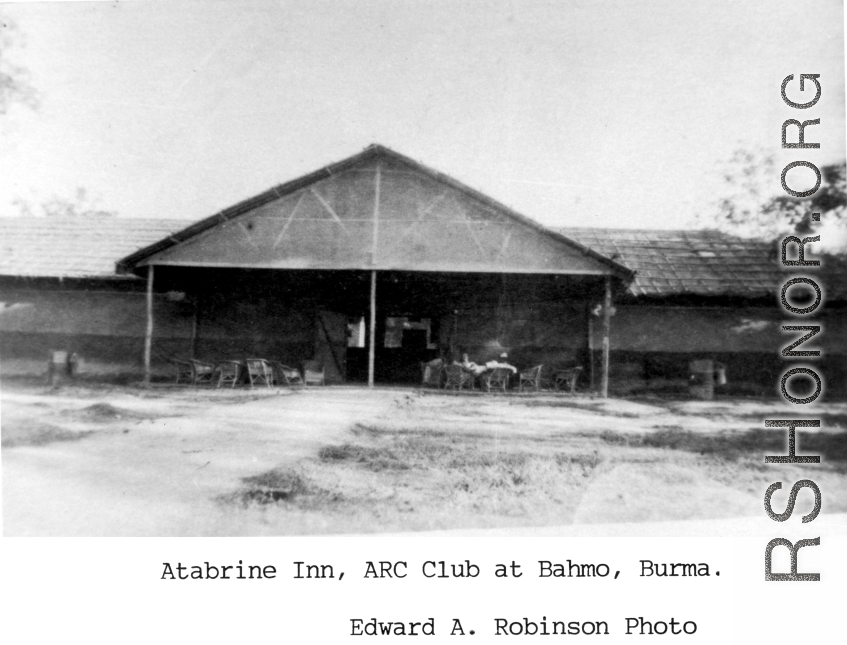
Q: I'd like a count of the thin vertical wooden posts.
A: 3